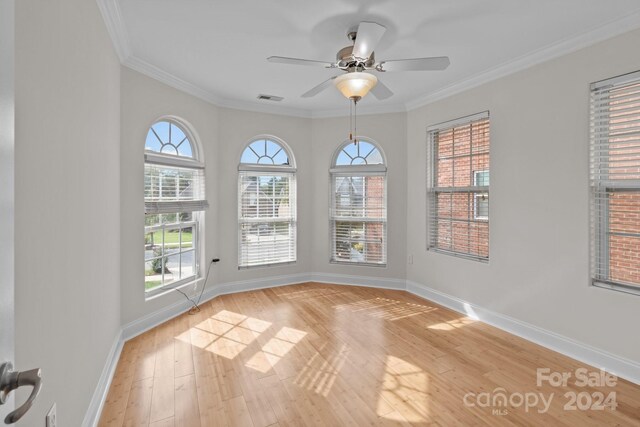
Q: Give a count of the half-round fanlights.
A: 3